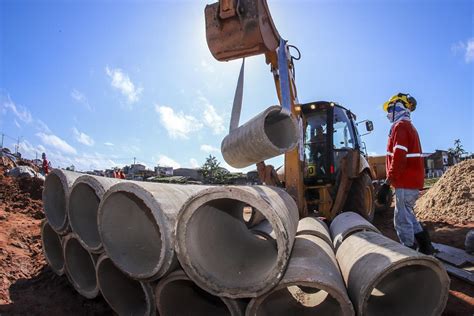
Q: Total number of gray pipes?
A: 13